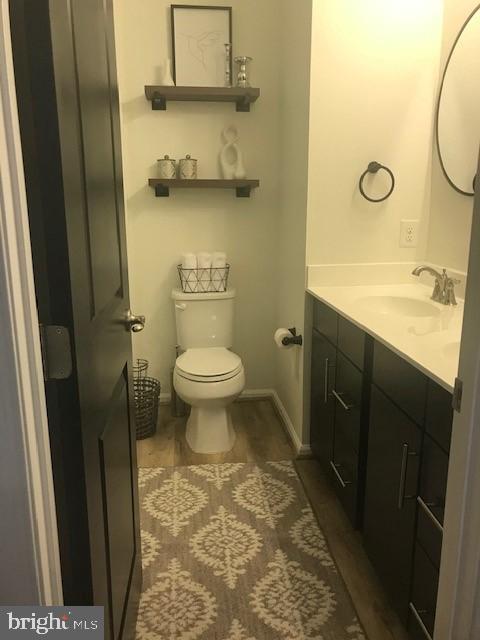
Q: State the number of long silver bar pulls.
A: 6